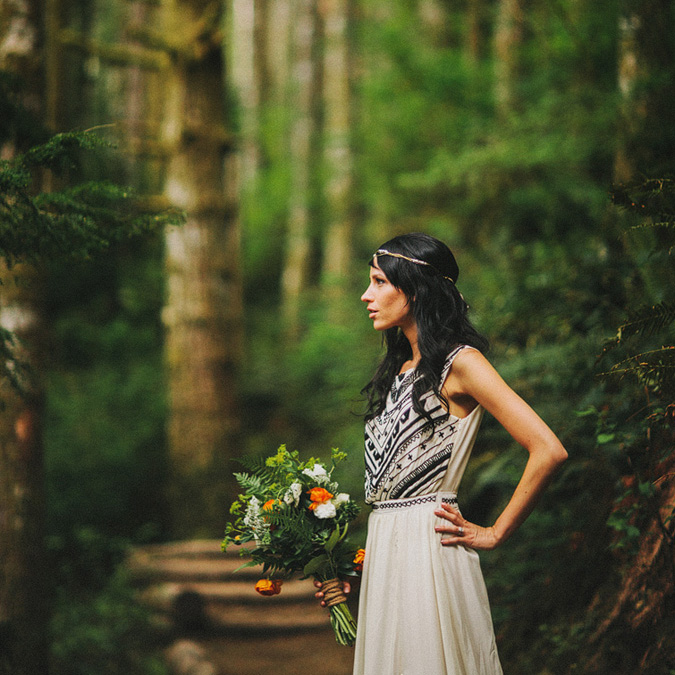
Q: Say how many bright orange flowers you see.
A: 4